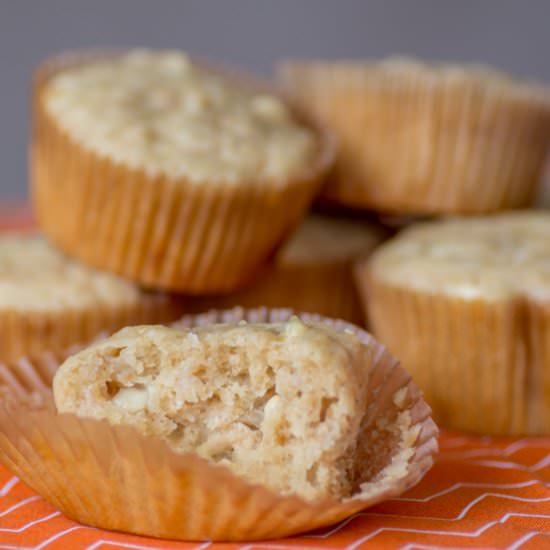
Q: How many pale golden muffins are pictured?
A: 6